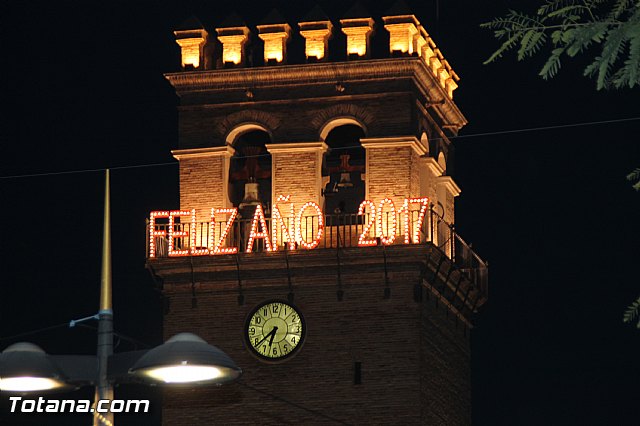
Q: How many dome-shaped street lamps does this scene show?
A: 2